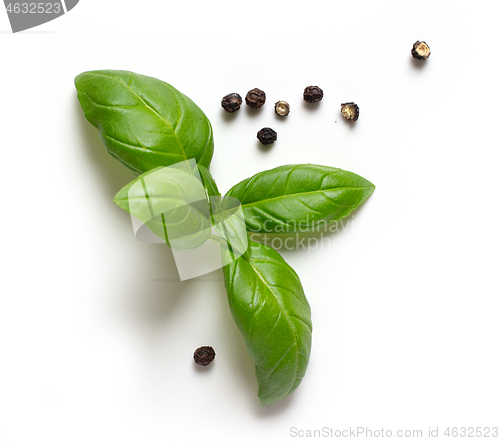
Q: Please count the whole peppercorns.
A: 5